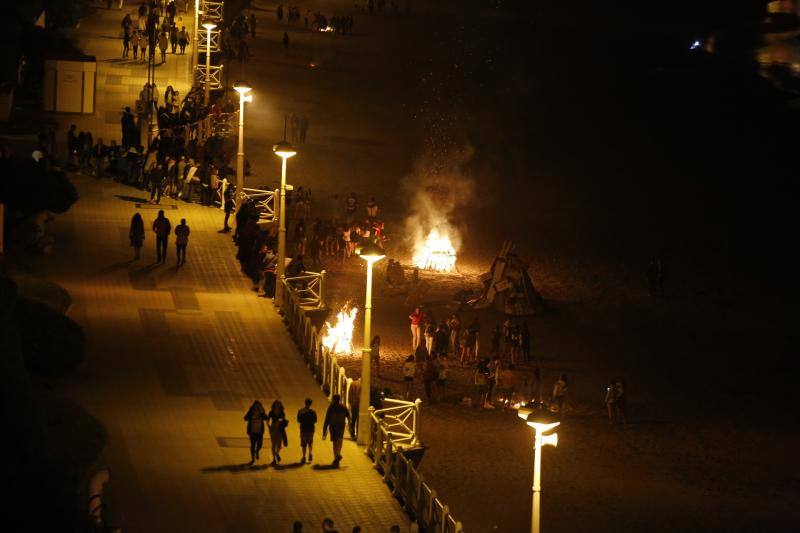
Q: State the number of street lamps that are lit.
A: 5